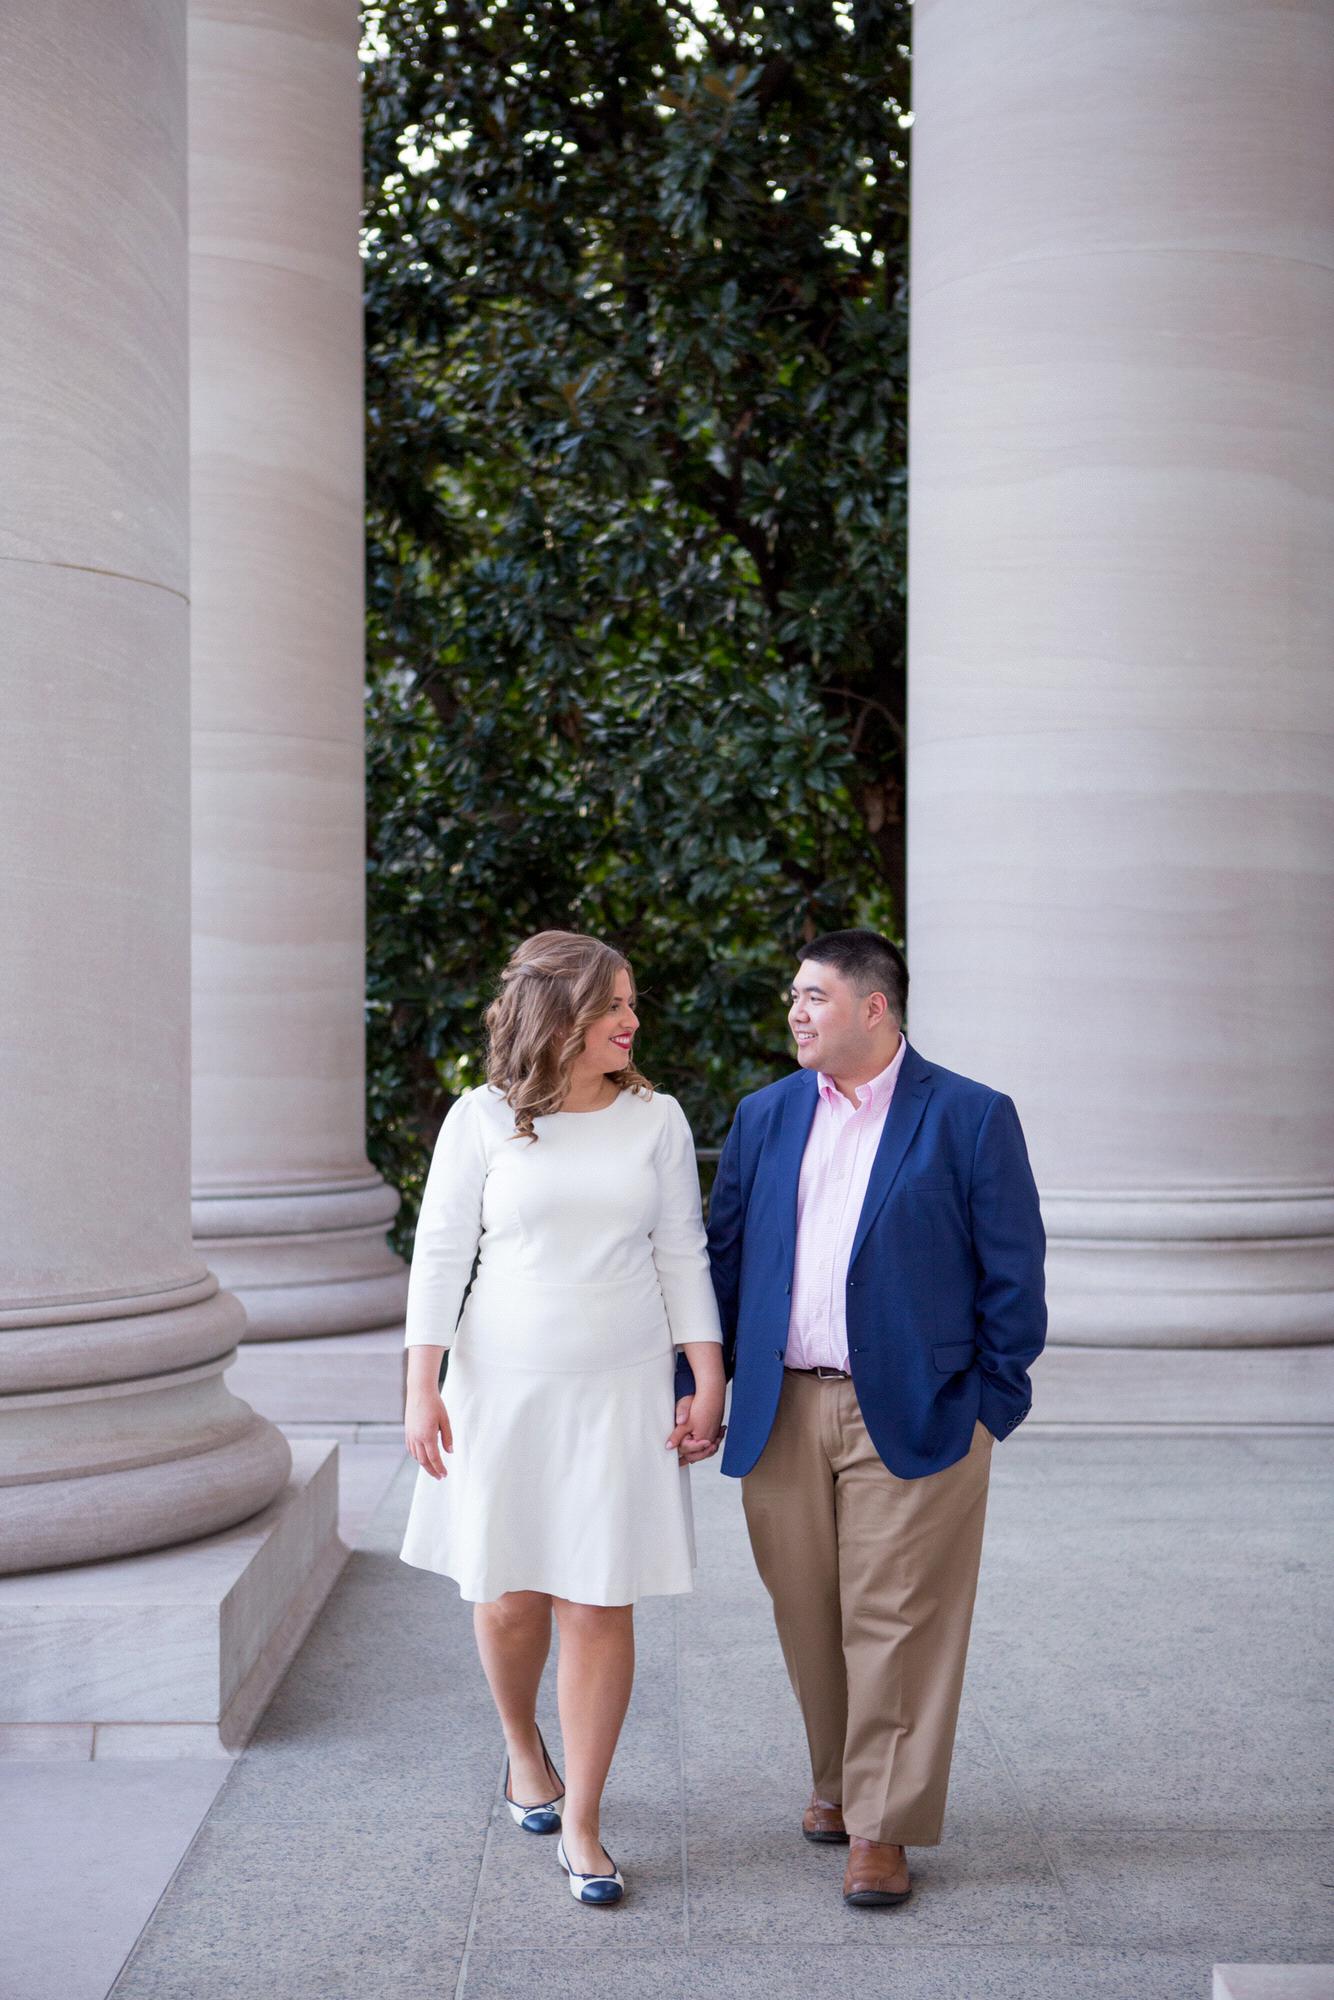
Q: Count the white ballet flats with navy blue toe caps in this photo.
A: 2